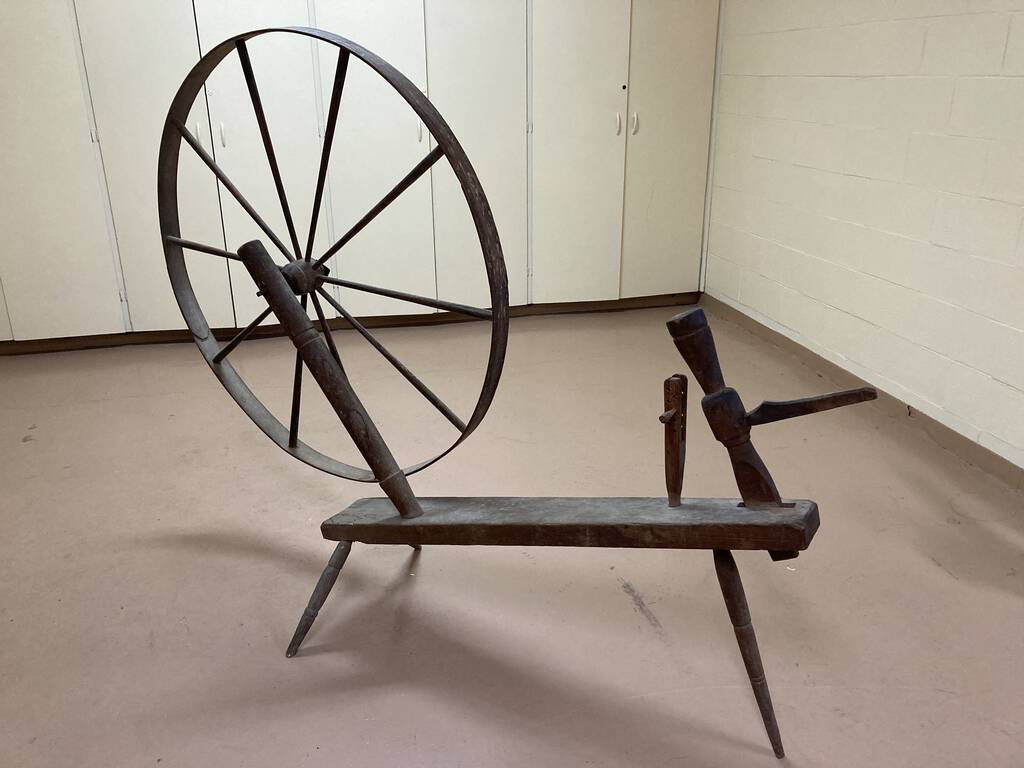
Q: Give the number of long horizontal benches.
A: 1